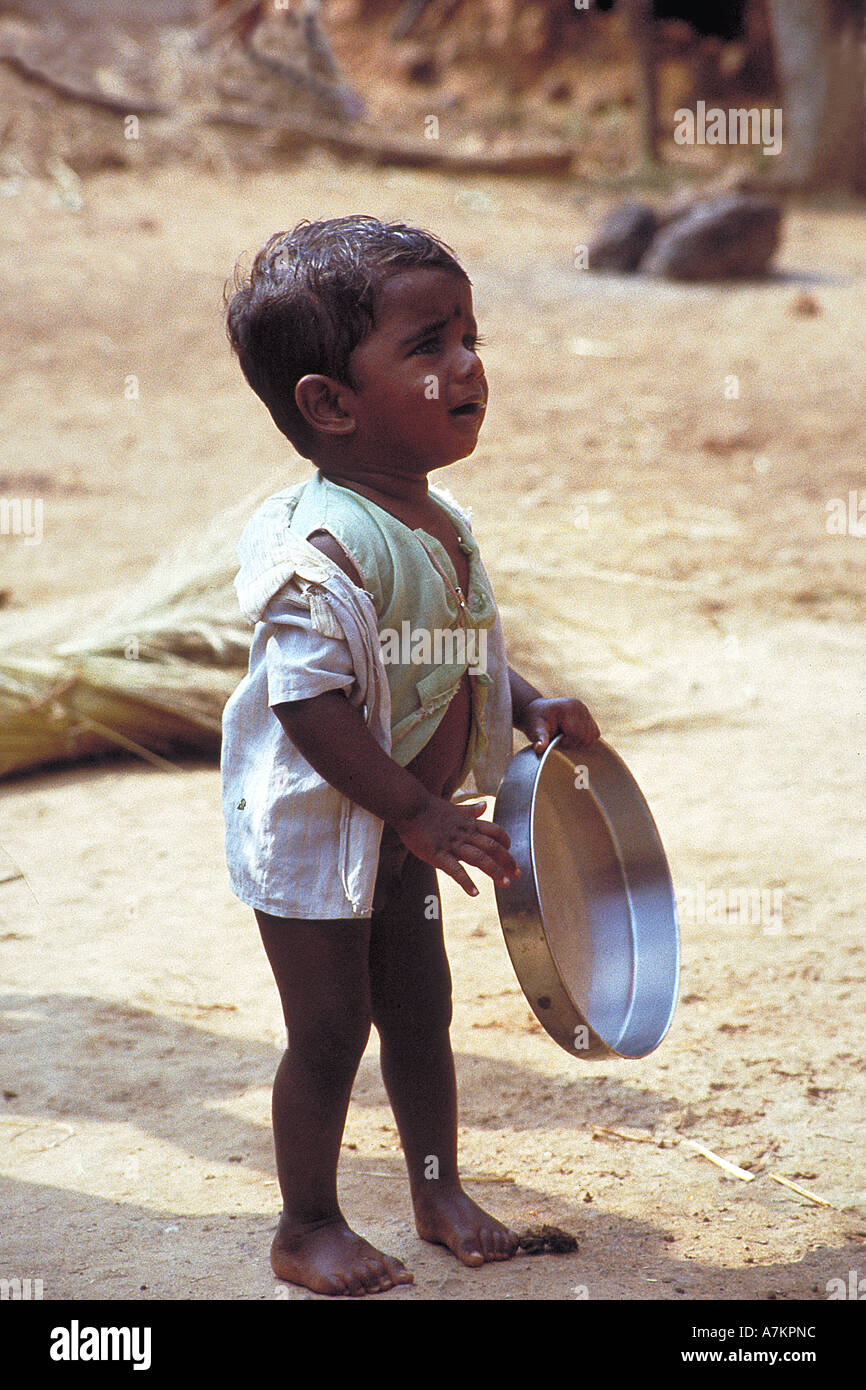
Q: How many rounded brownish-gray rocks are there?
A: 2